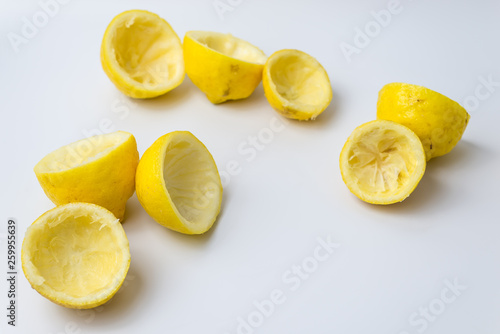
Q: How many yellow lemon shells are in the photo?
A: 8